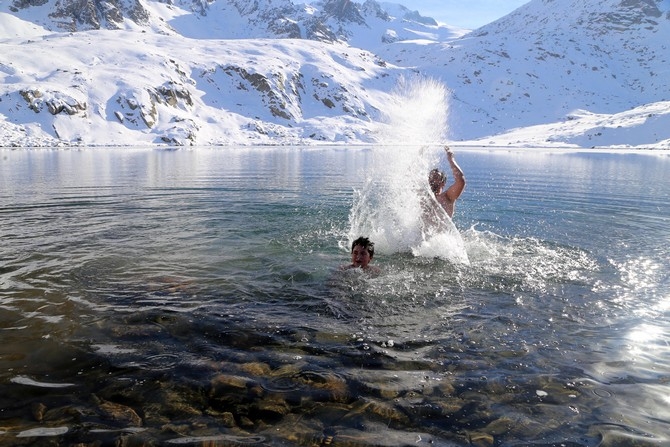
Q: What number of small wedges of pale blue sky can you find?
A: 1